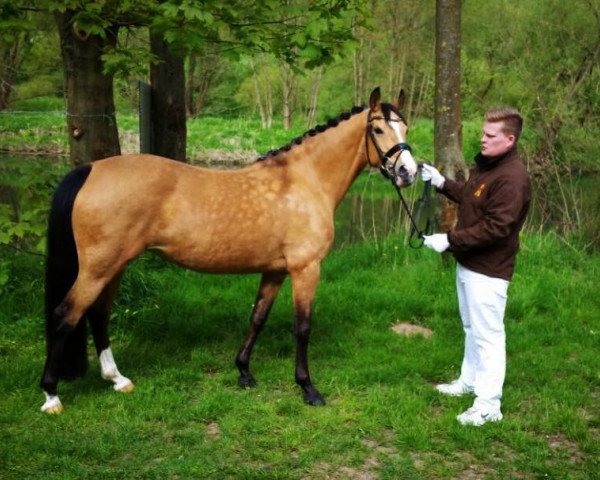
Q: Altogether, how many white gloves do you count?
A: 2